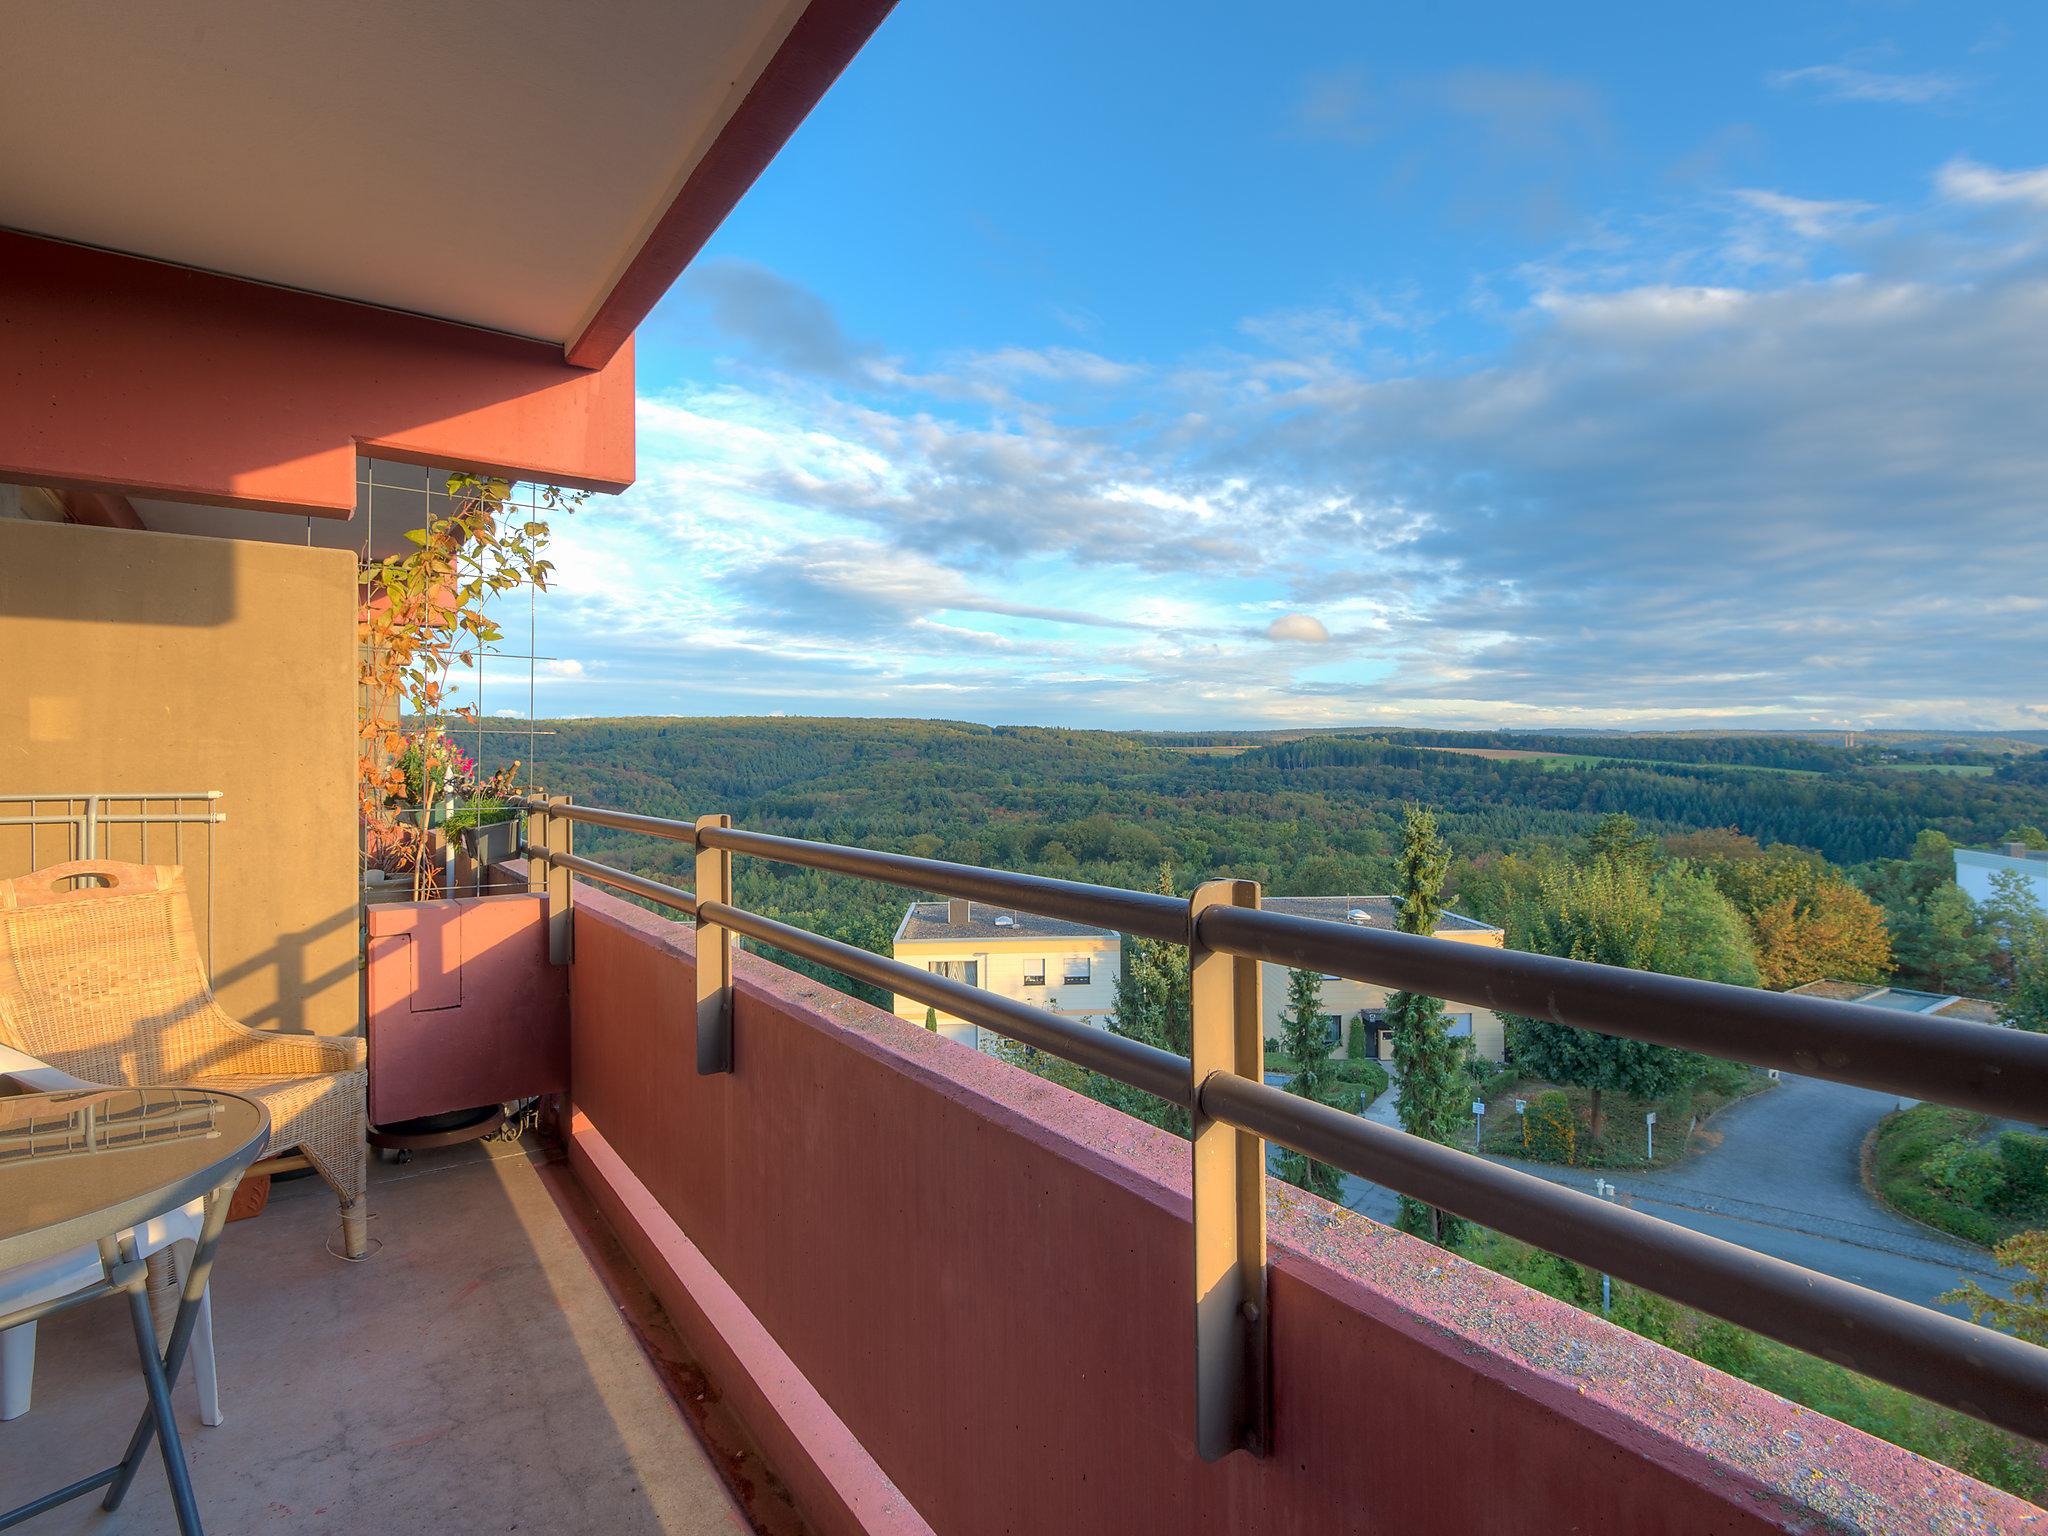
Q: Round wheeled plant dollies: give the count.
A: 1